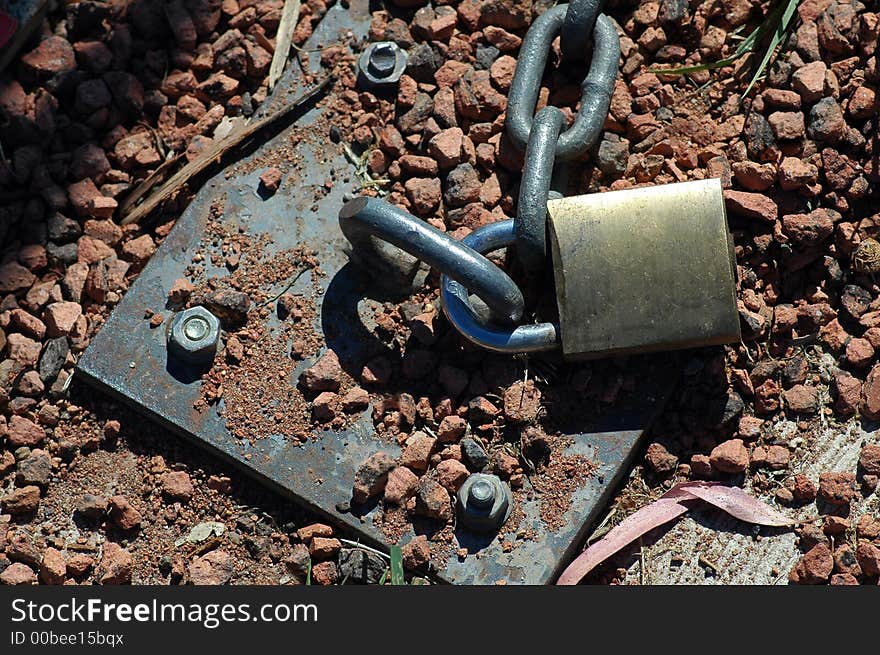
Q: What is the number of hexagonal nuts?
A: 3